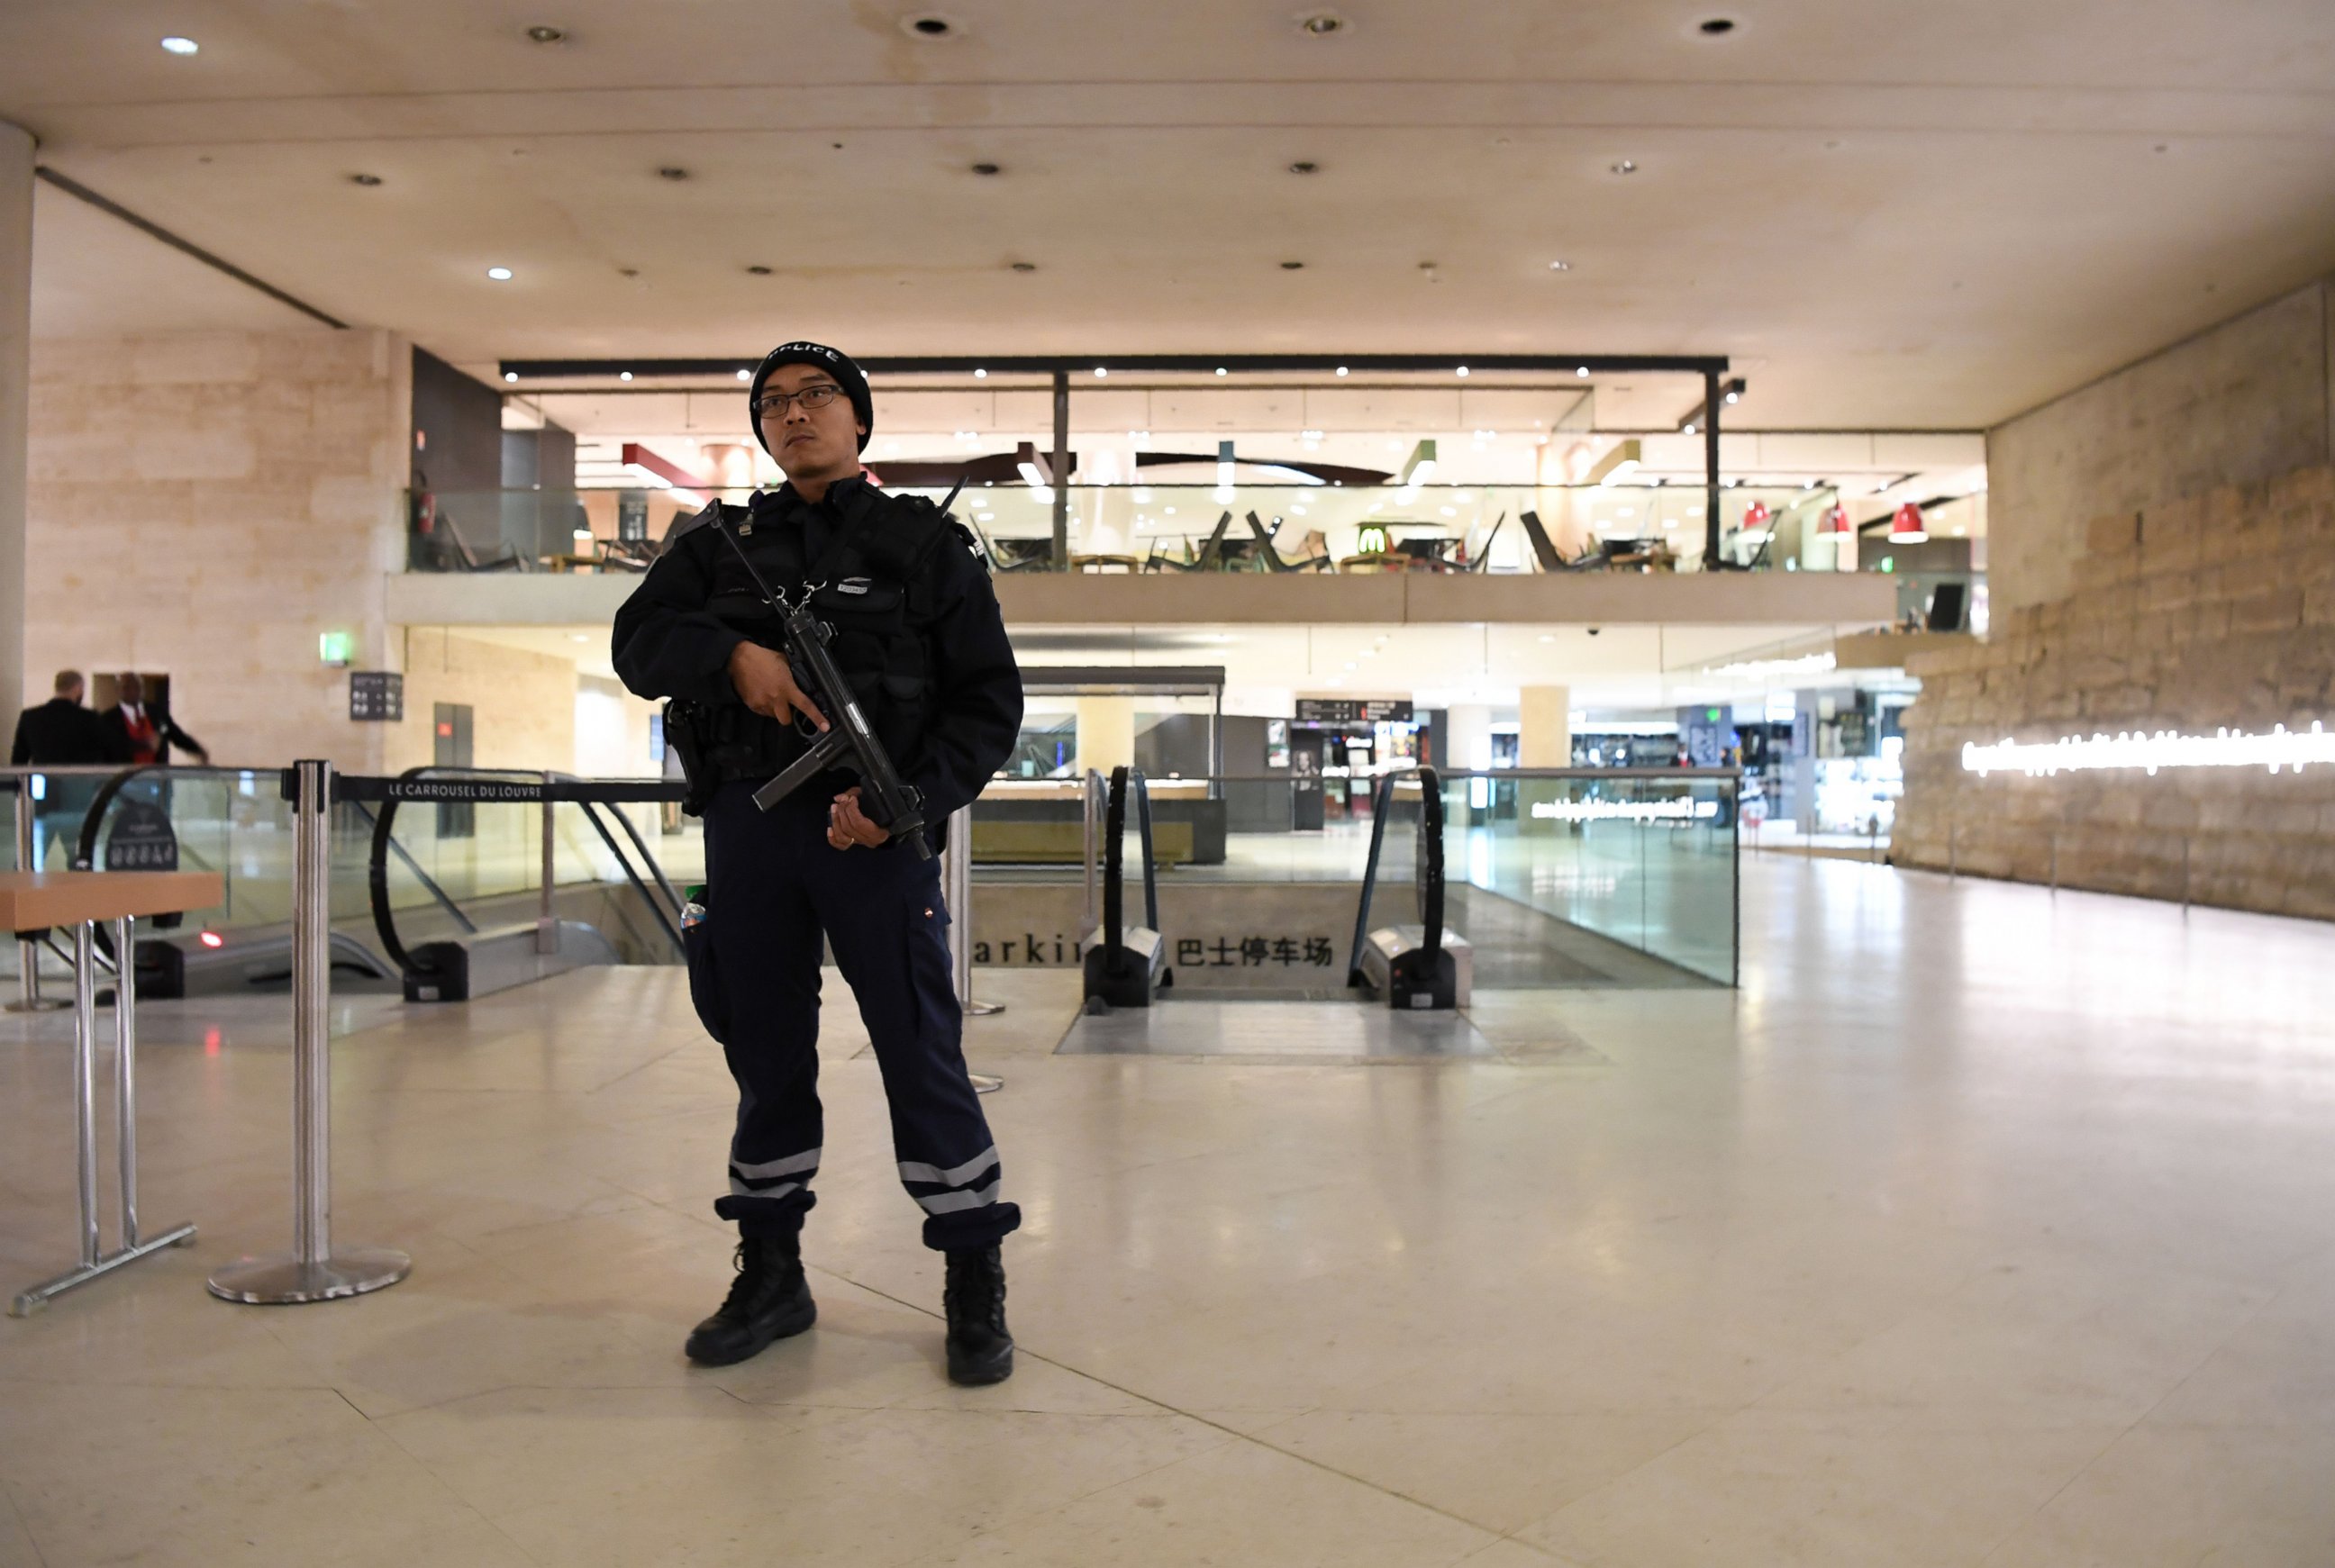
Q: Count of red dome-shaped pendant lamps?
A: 3